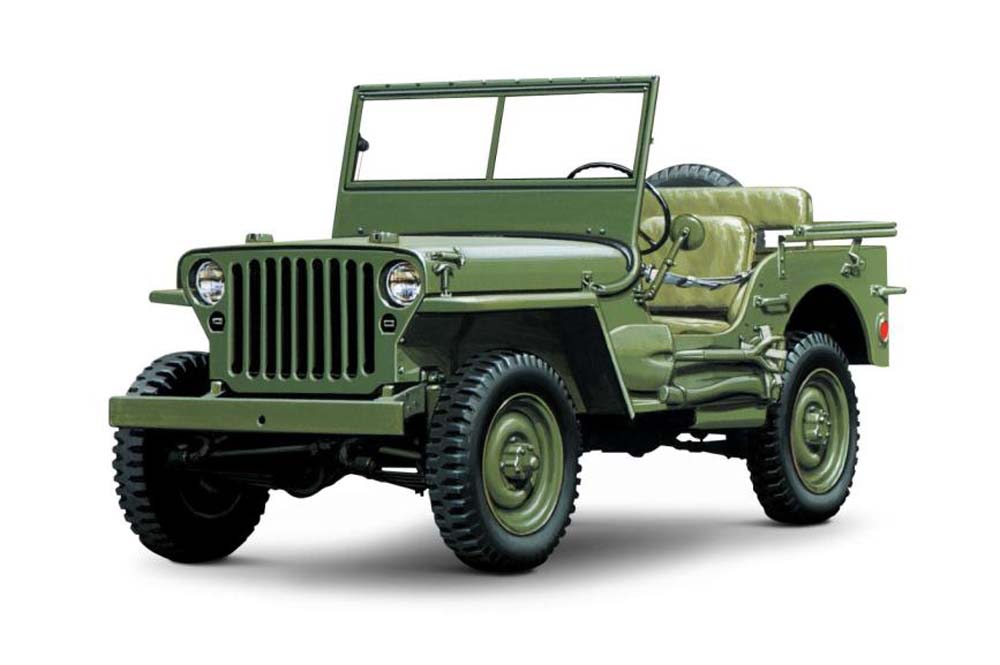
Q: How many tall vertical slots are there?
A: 9